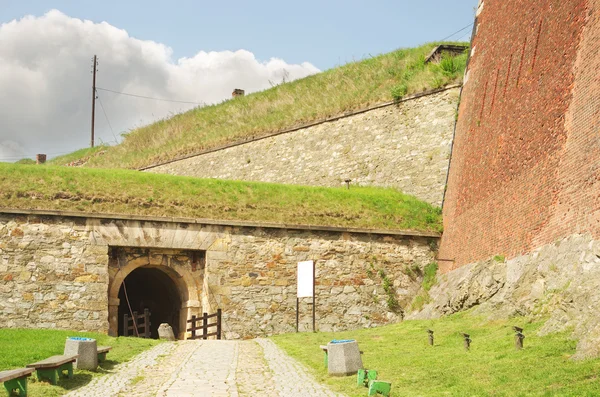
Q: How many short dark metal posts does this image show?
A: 3